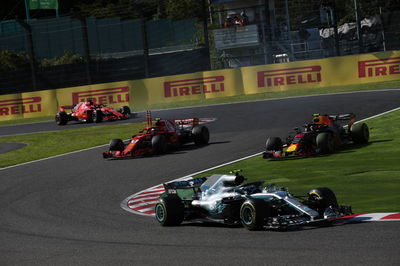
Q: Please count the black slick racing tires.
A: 12